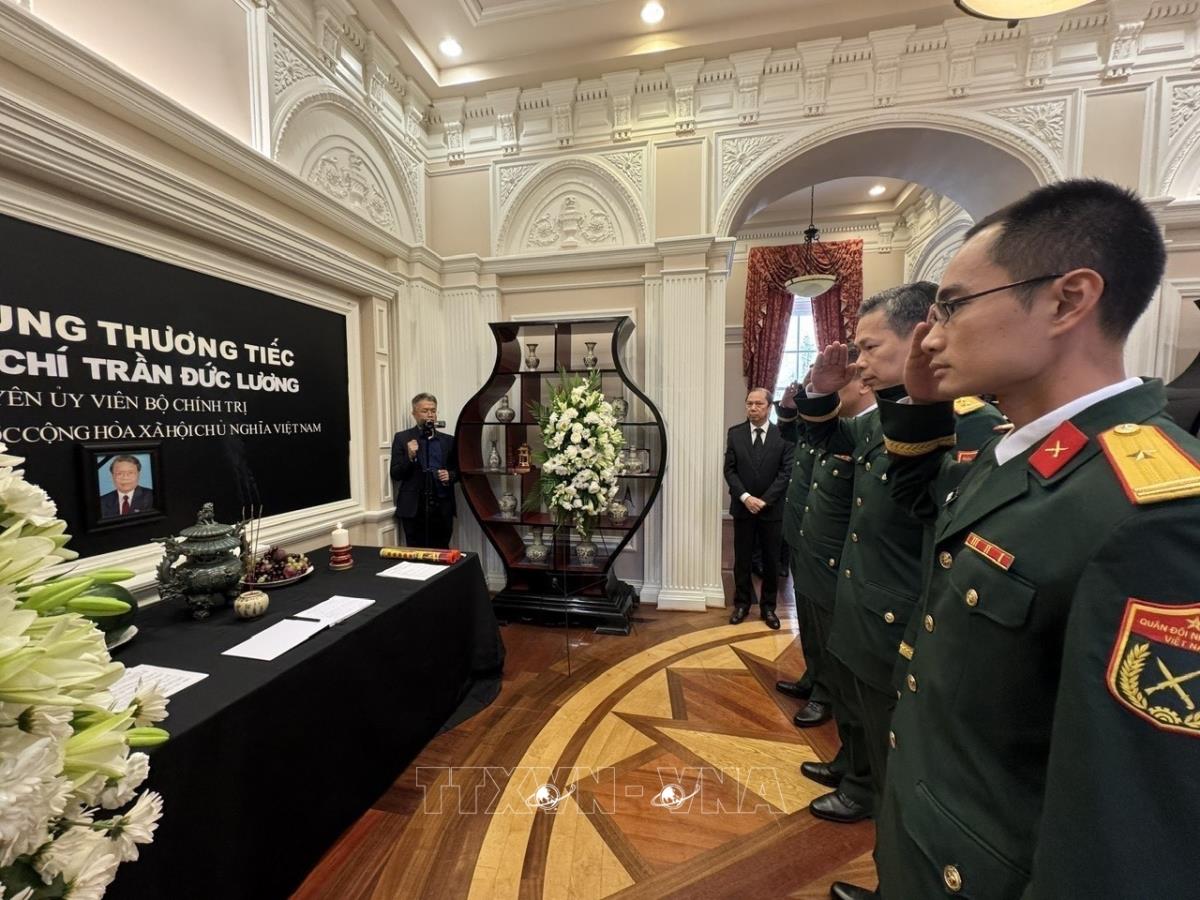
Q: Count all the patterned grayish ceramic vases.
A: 10